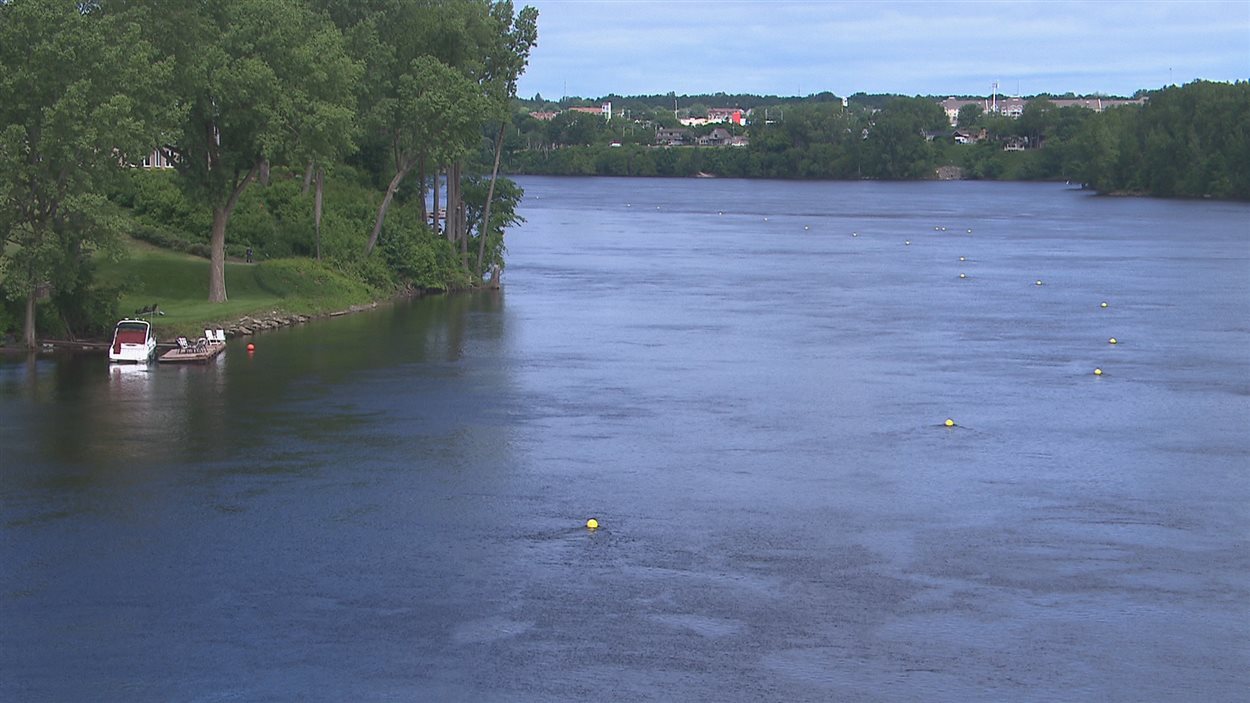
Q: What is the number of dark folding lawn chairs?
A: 2